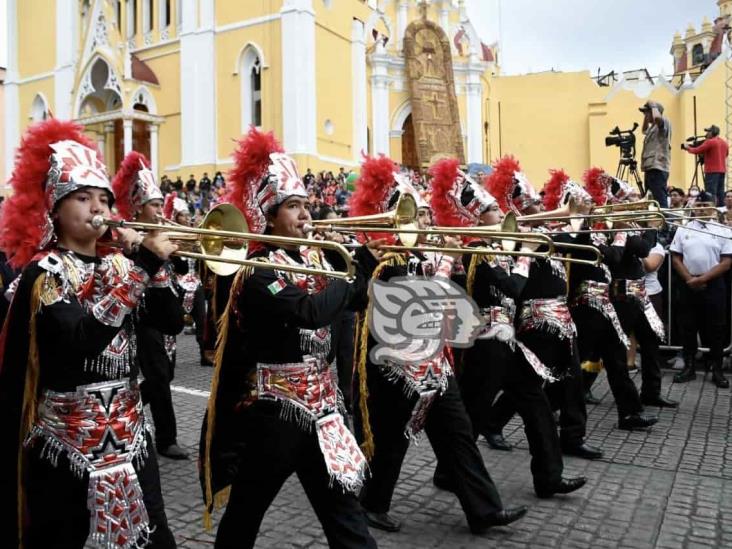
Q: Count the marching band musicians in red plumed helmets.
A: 9